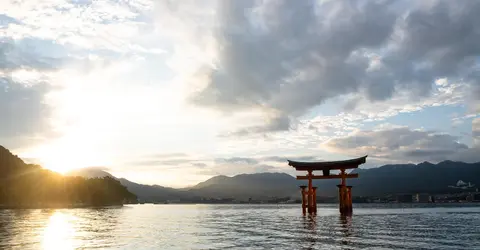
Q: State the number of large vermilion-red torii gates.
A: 1